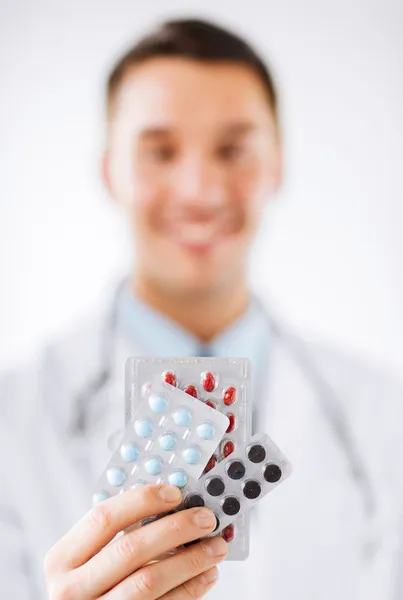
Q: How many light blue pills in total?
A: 12